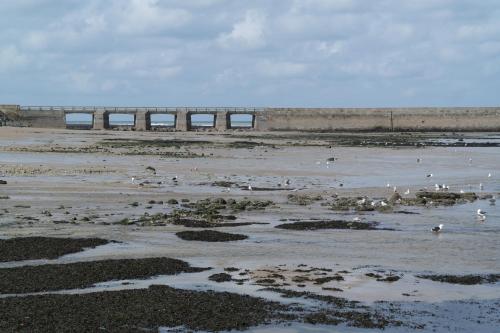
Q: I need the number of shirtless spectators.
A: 0